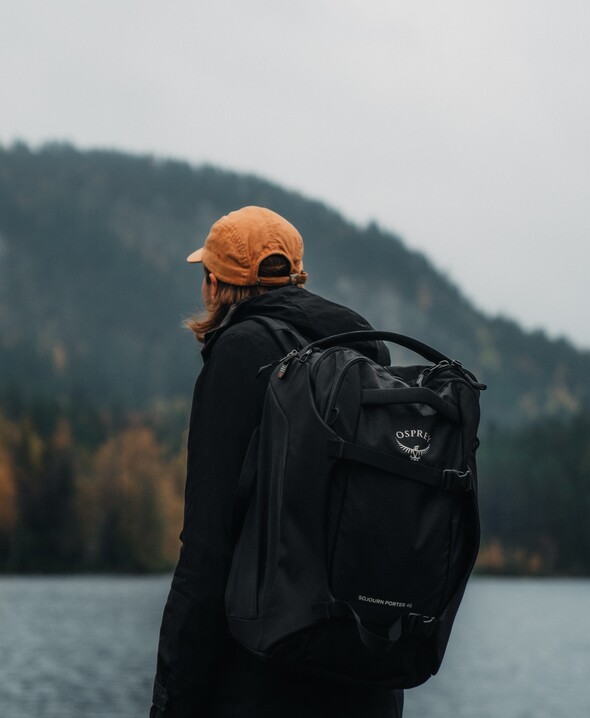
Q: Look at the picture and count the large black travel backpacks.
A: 1